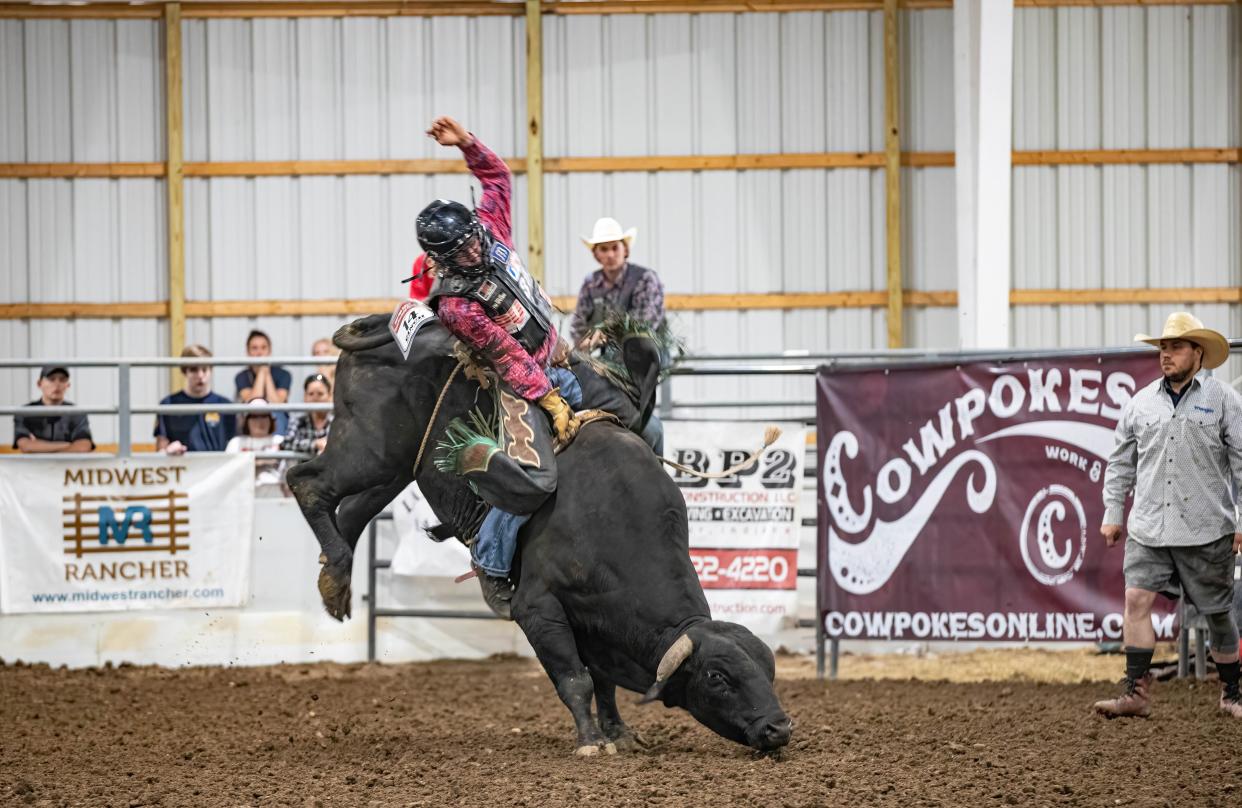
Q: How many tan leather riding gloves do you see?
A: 1